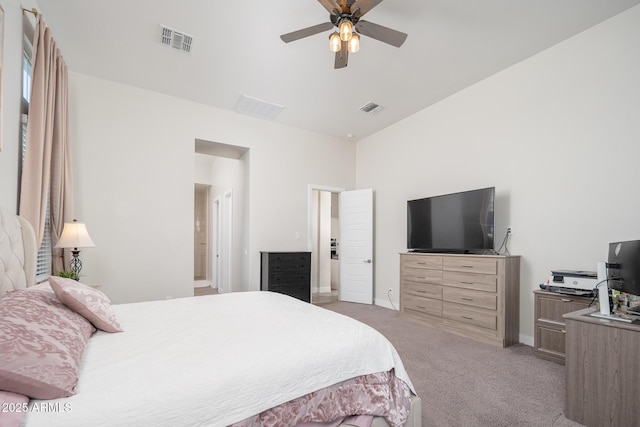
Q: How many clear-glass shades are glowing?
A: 3